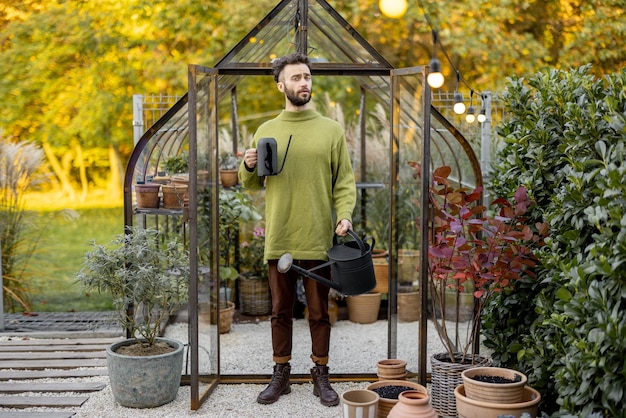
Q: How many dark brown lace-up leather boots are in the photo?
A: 2